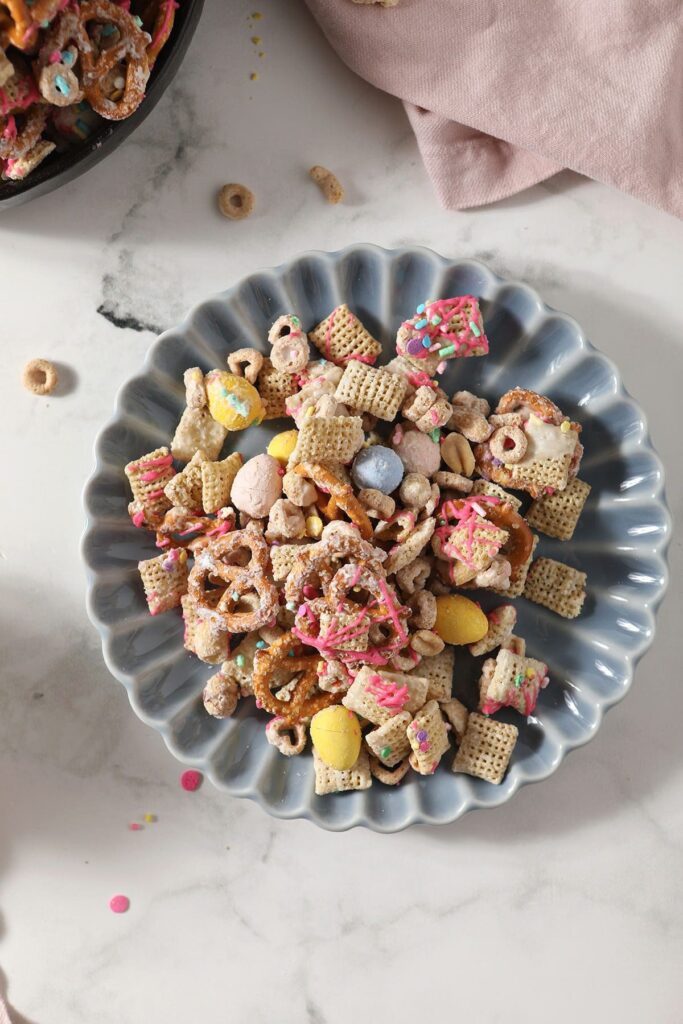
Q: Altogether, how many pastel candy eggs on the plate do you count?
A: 7